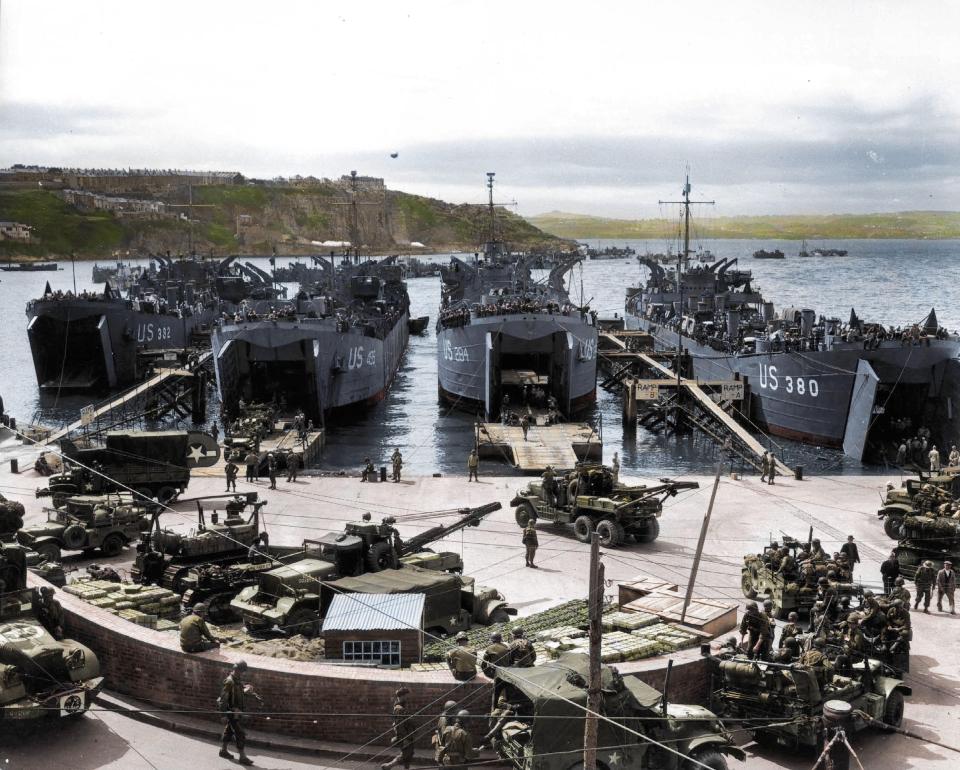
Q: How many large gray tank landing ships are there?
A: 4